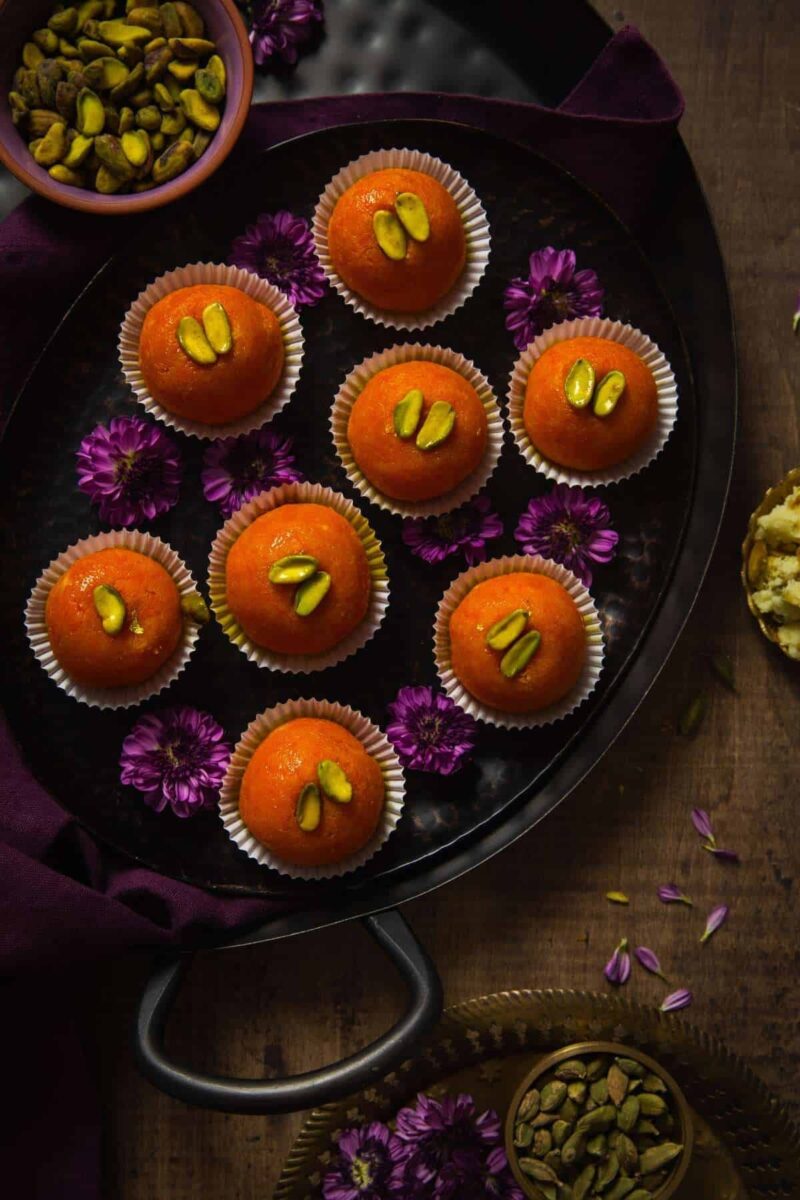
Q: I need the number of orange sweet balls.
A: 8